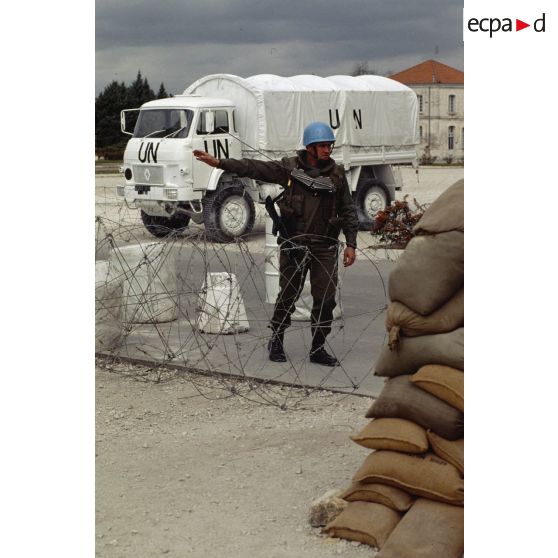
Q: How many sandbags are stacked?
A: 12